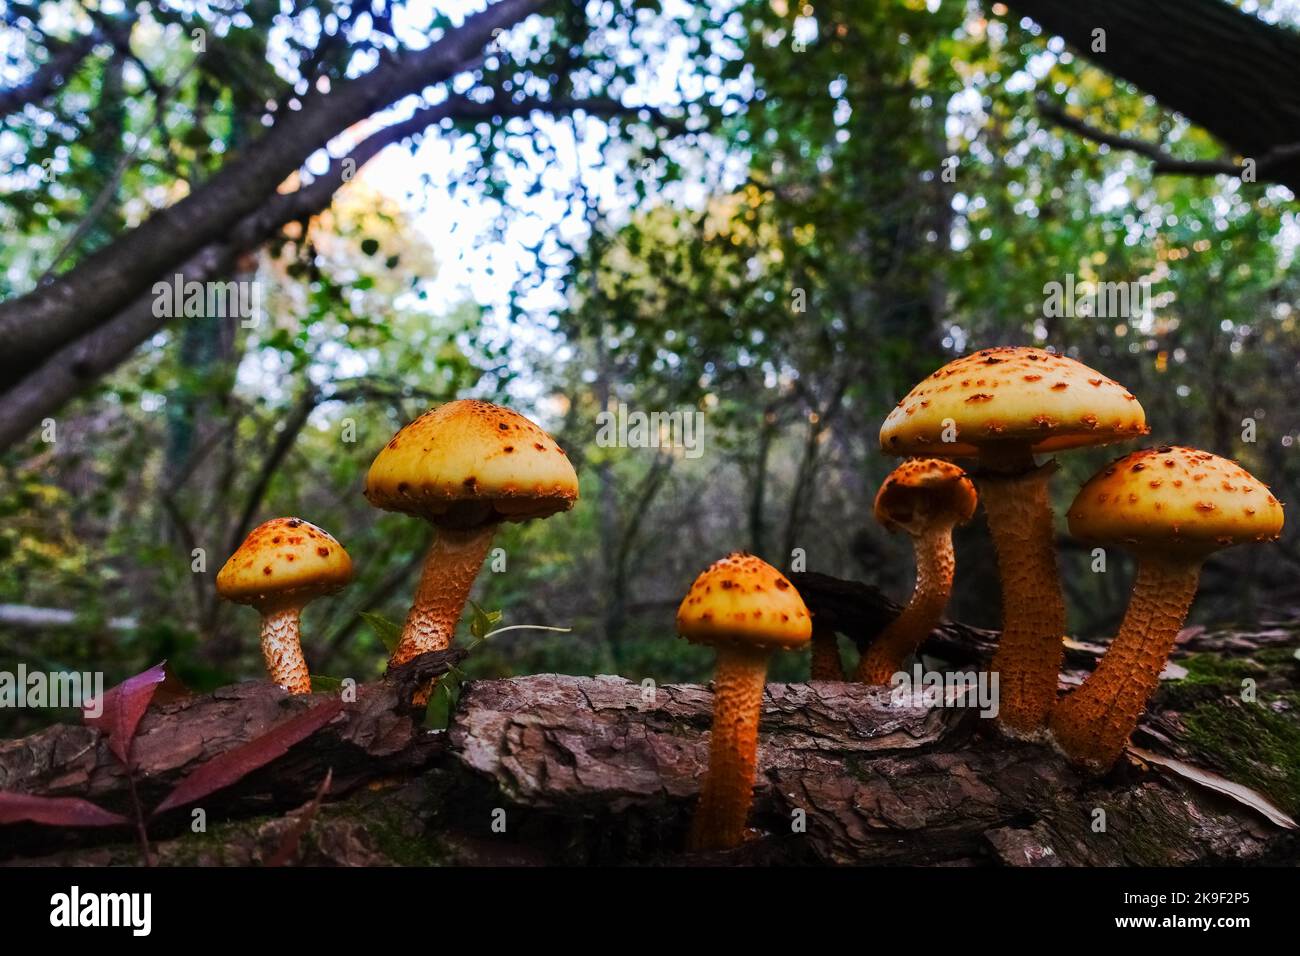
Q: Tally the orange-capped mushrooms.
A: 6